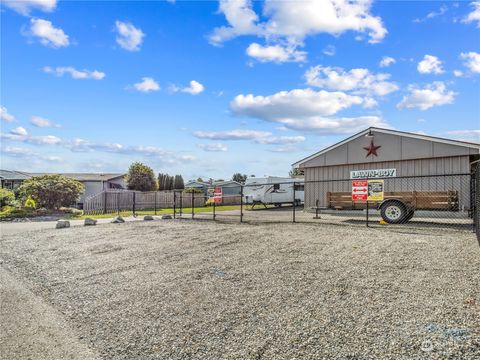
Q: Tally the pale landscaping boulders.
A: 5